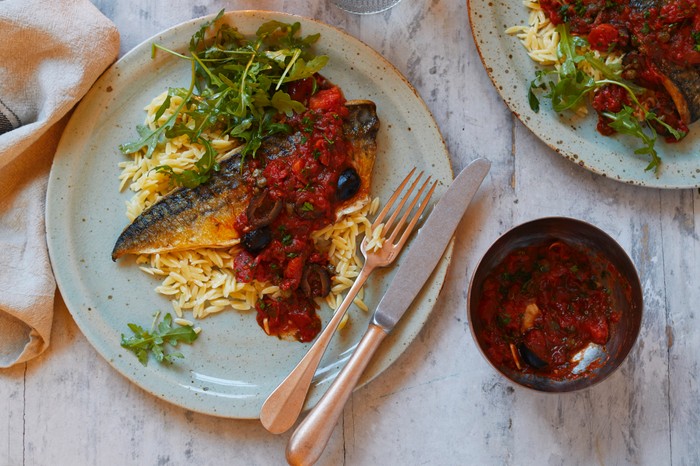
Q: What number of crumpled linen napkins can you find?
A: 1